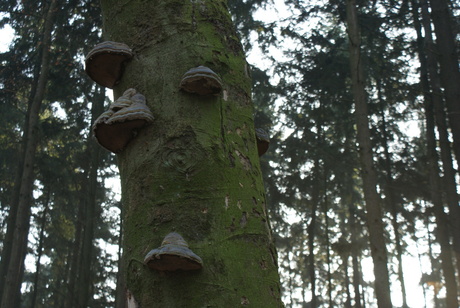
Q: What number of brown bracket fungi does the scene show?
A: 5